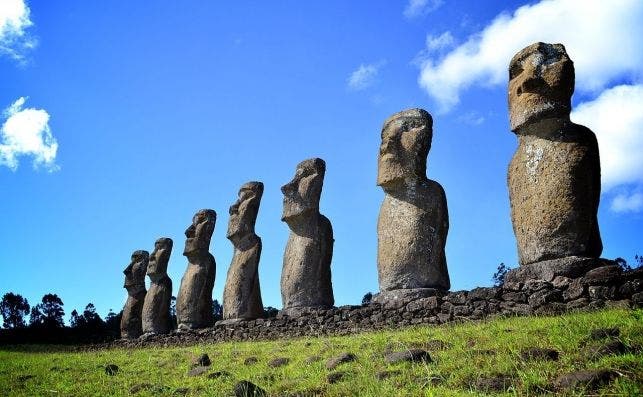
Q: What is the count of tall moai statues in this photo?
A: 7